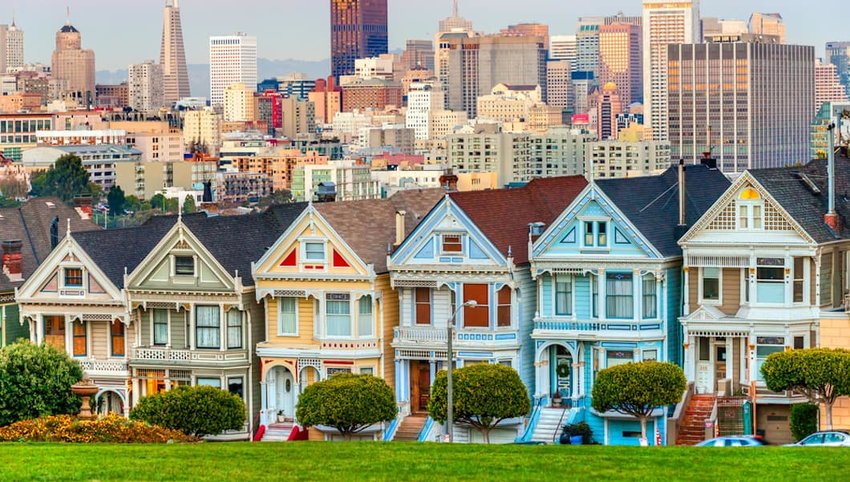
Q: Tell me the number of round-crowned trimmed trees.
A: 5